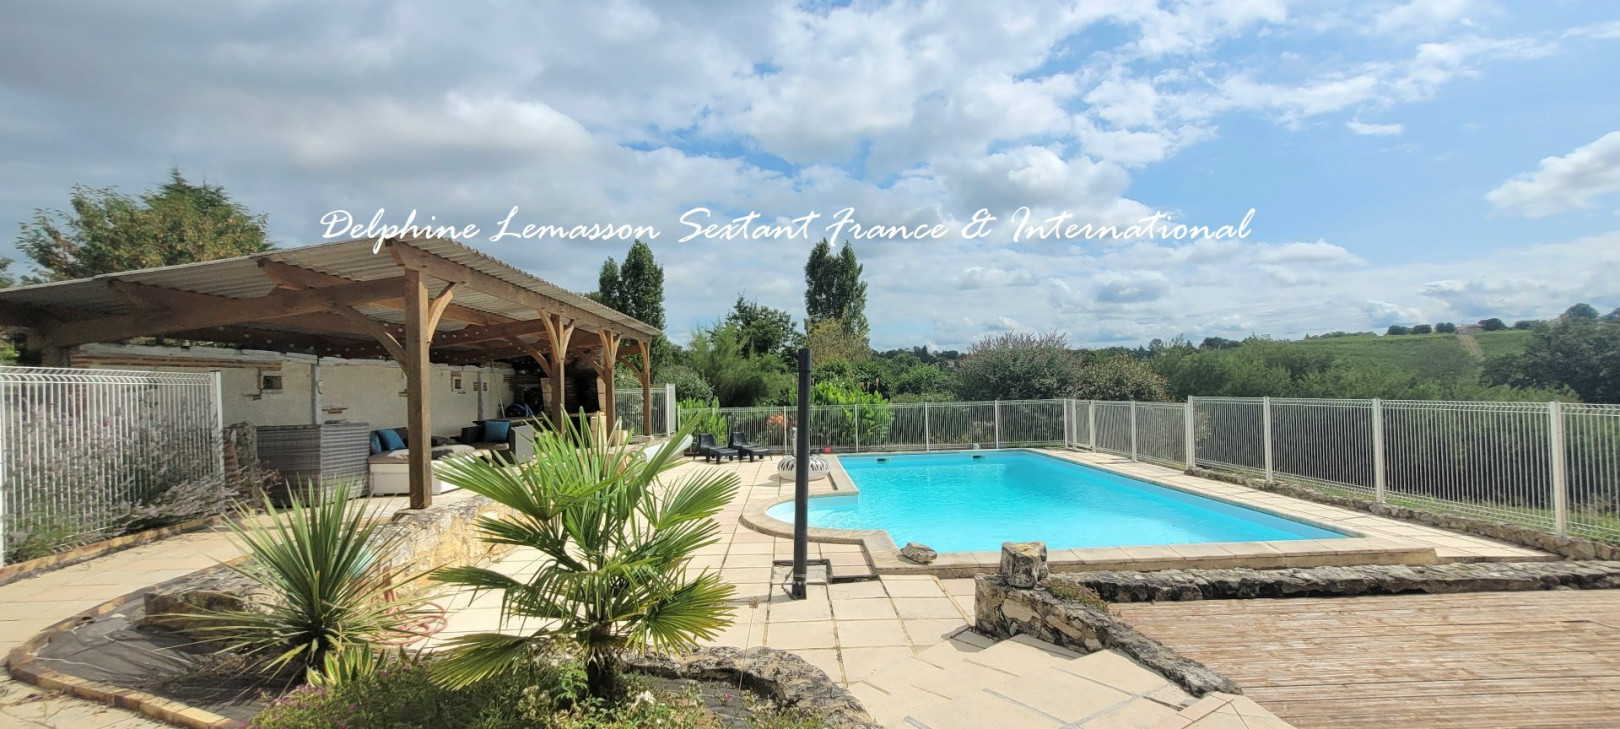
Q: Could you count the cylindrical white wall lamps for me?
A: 0